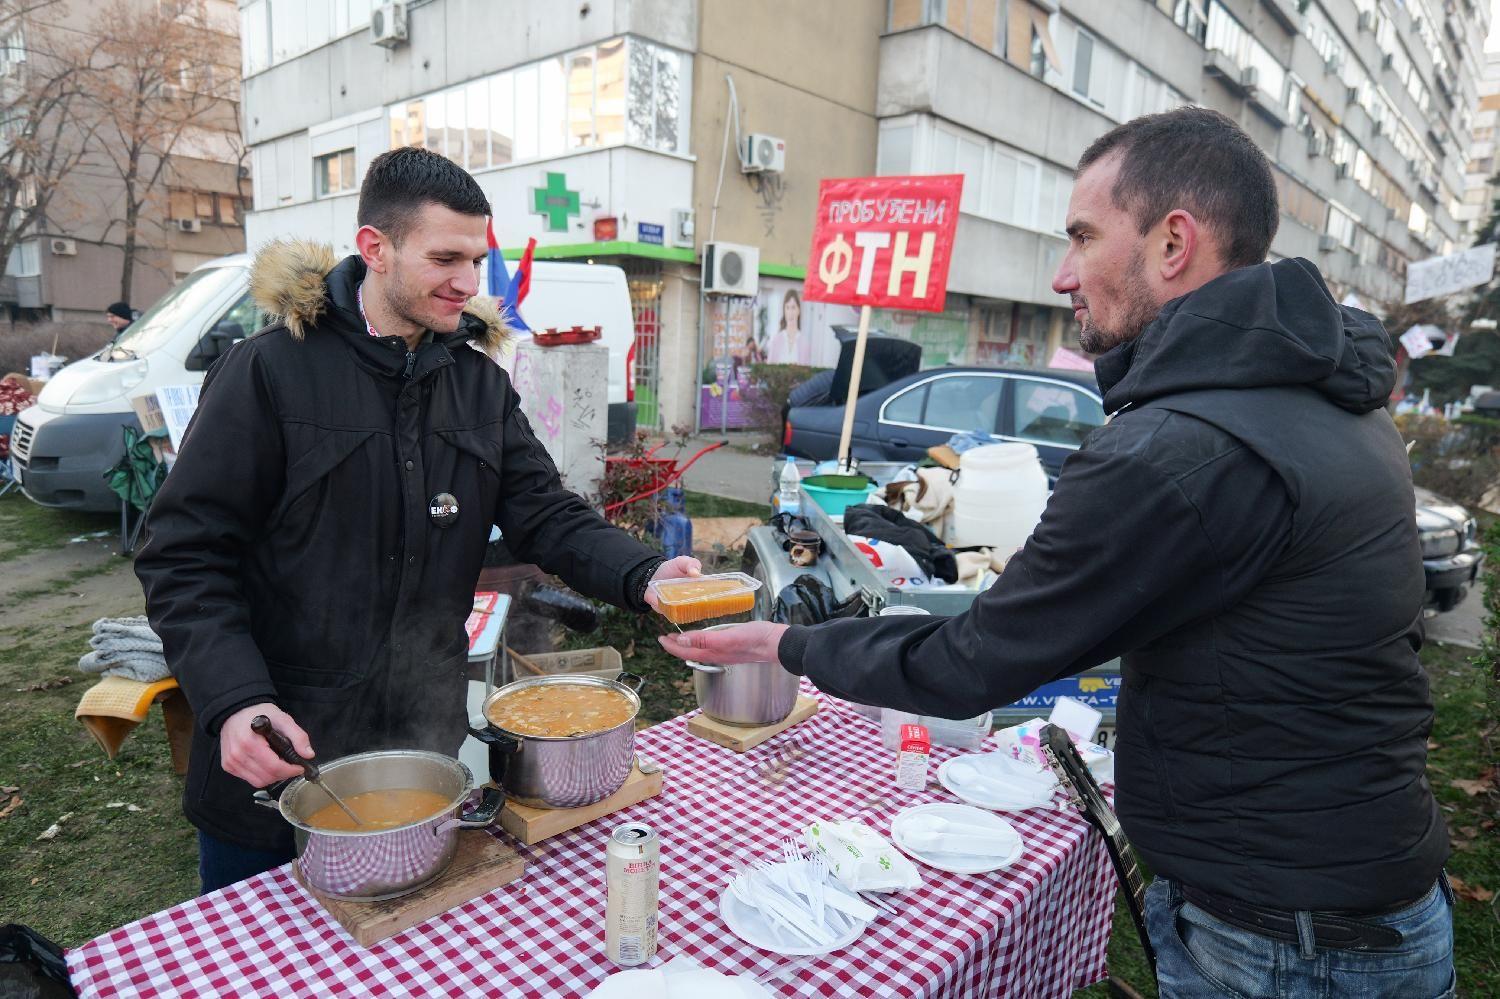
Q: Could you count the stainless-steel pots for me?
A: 3